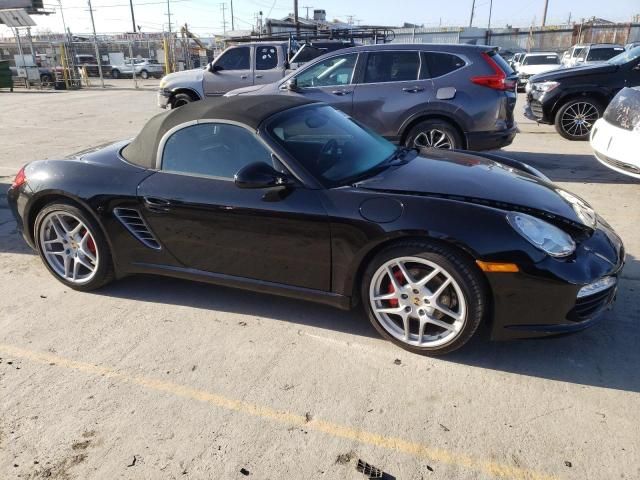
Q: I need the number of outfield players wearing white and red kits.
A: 0